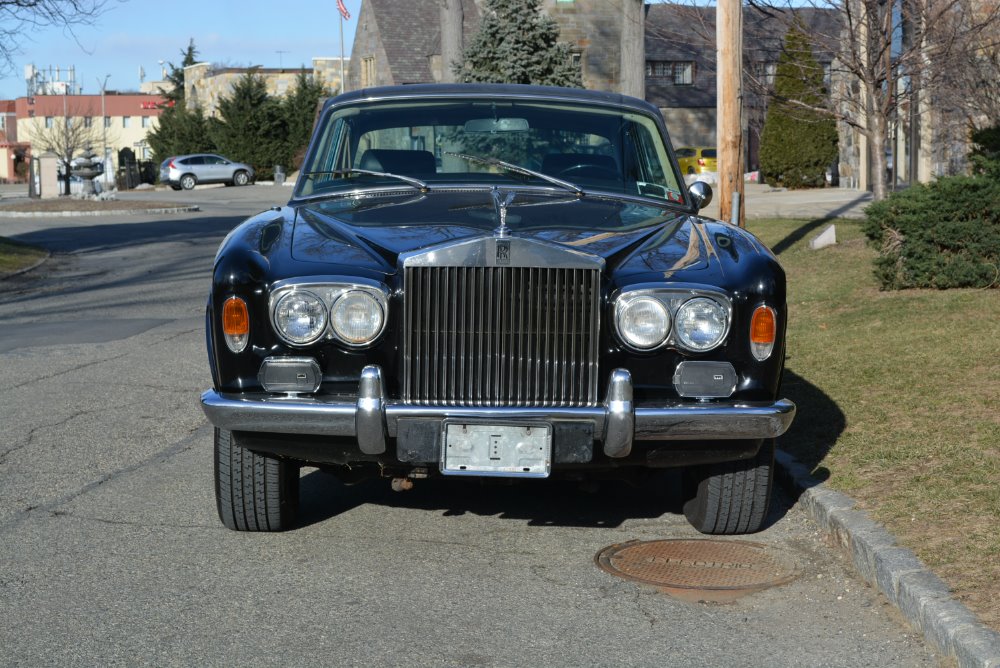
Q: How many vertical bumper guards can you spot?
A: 2